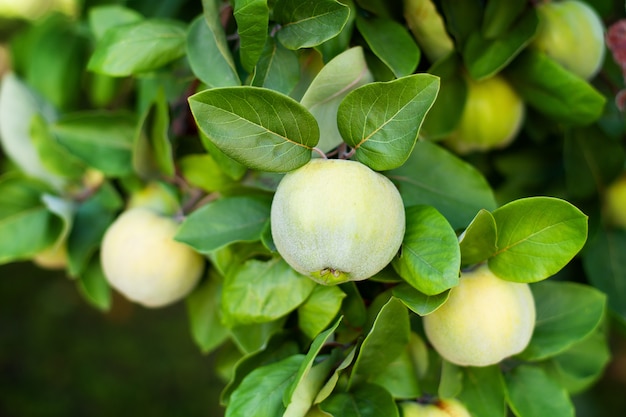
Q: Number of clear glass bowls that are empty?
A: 0